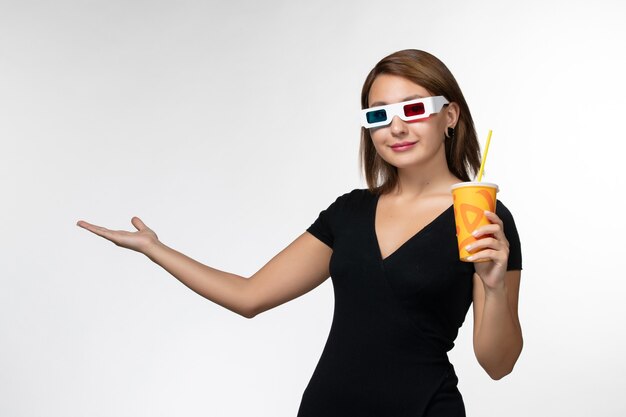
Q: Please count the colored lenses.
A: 2